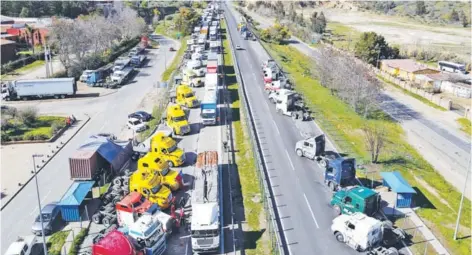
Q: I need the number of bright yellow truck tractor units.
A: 5